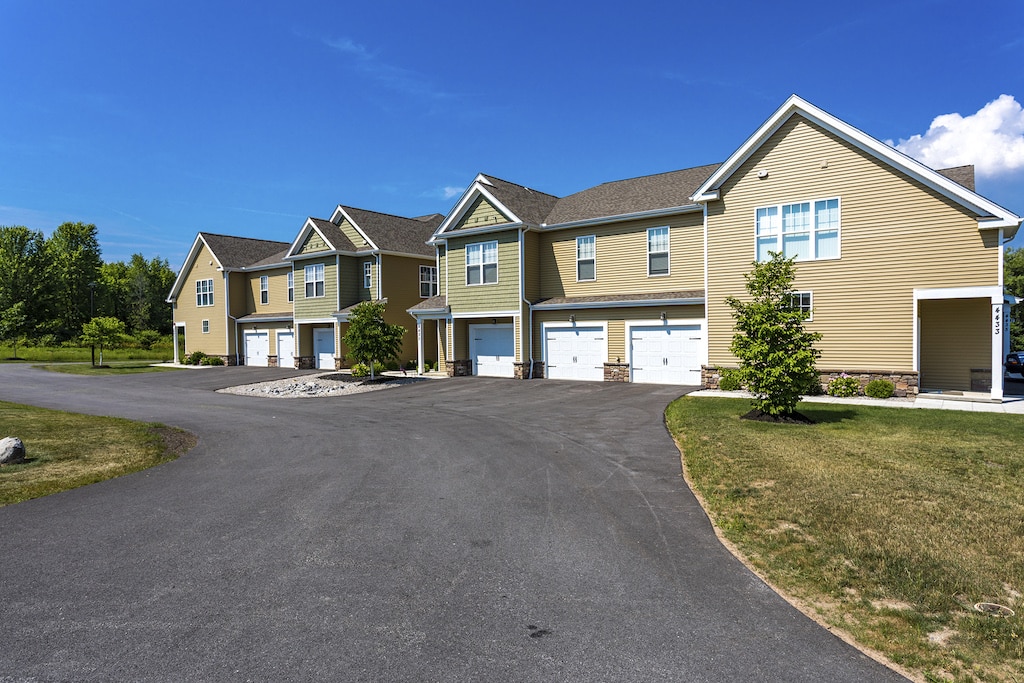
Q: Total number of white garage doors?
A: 6